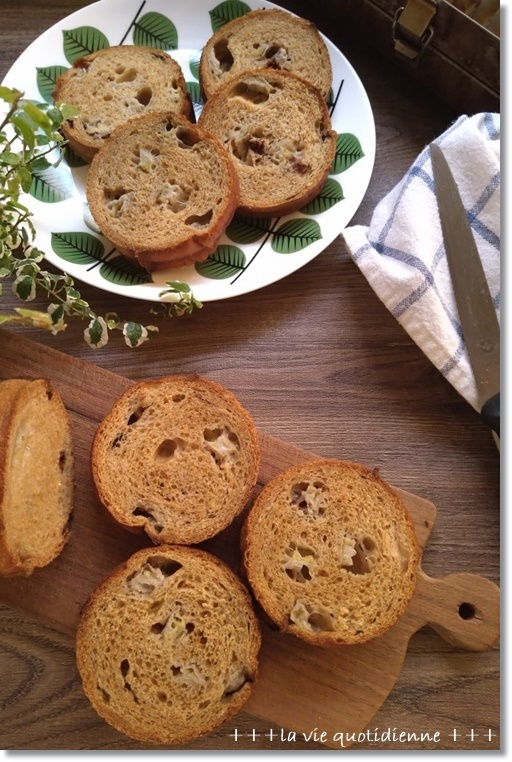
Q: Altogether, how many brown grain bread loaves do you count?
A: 8